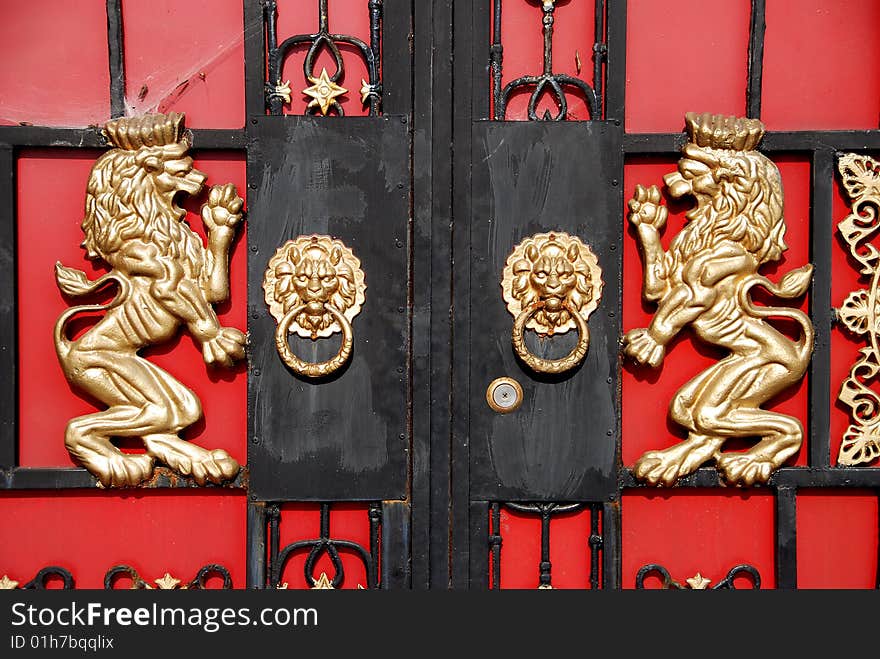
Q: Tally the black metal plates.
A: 2